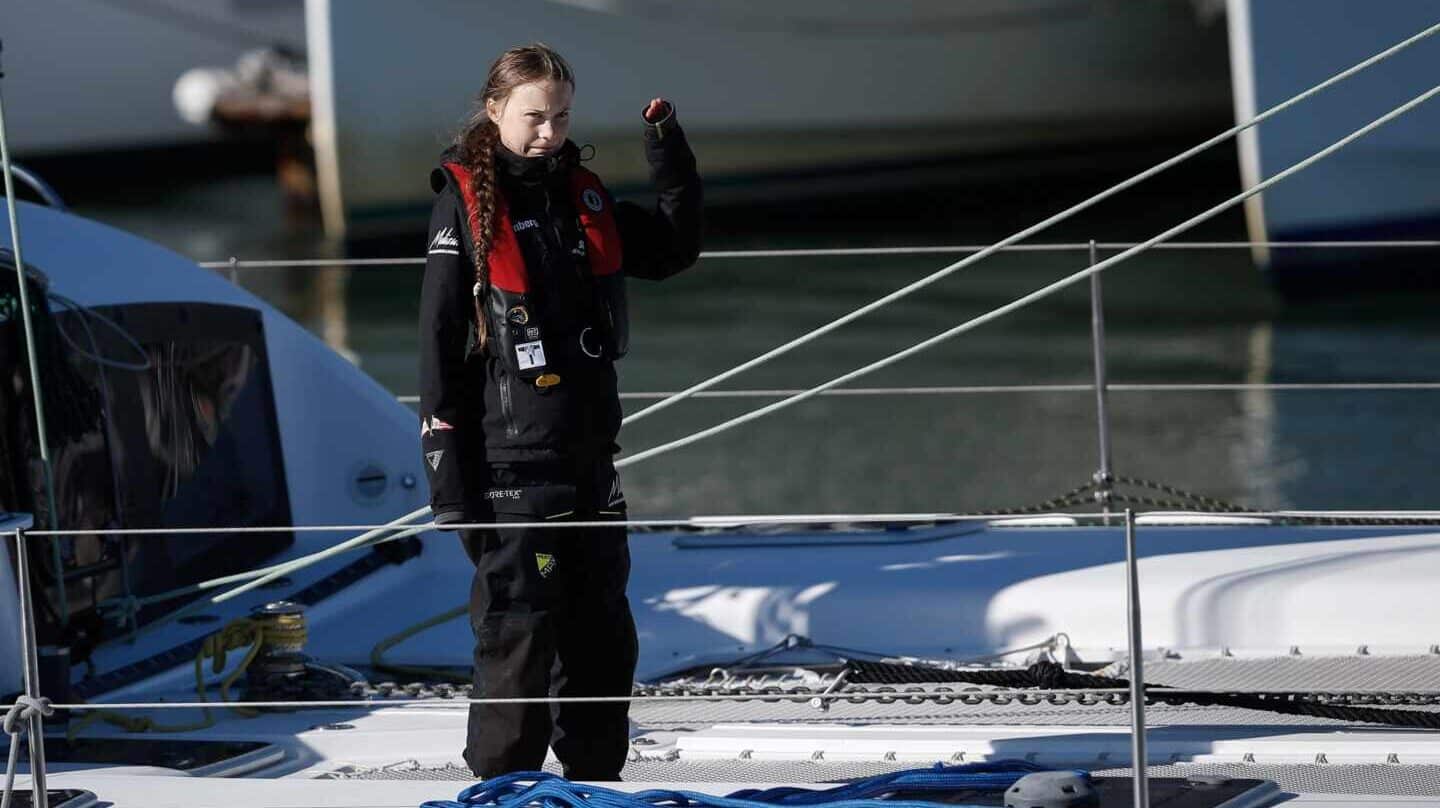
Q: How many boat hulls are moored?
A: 3